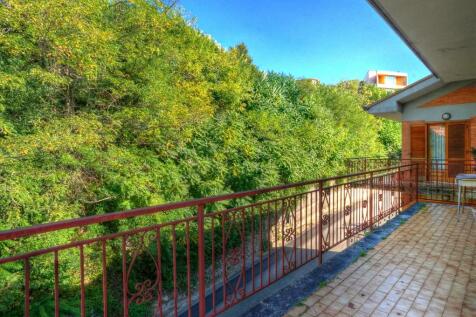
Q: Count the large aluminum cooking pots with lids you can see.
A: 0